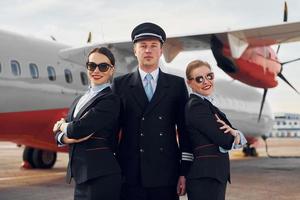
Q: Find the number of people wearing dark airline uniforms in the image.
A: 3